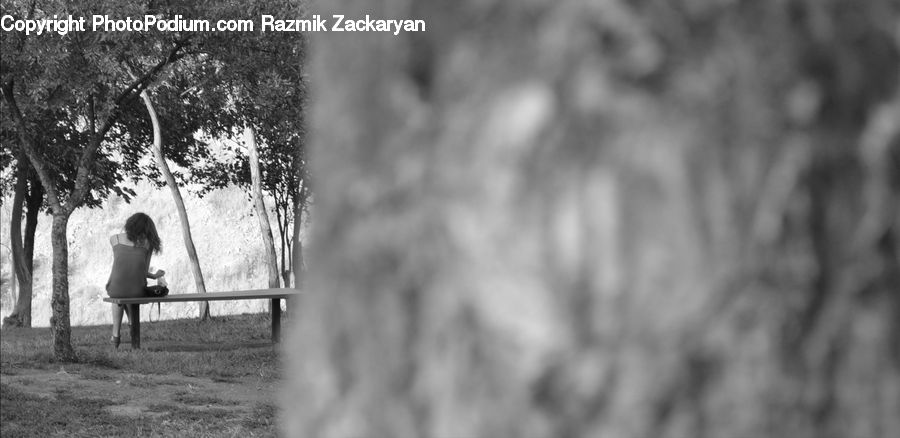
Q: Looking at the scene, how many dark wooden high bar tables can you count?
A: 0